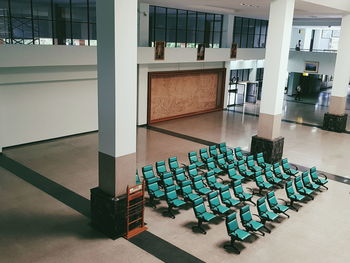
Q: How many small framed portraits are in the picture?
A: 3